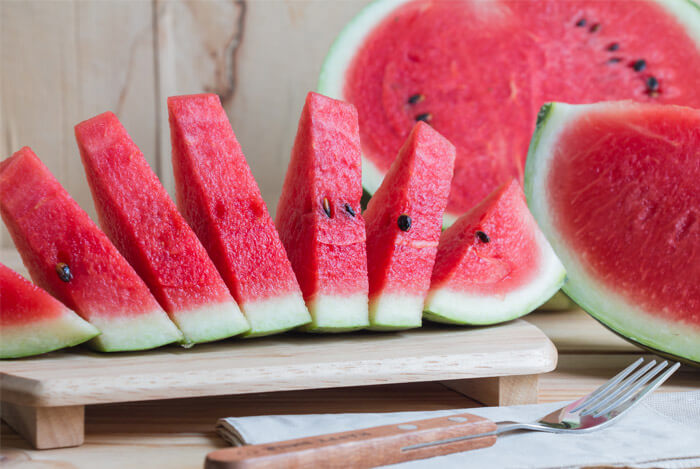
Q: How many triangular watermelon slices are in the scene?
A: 7